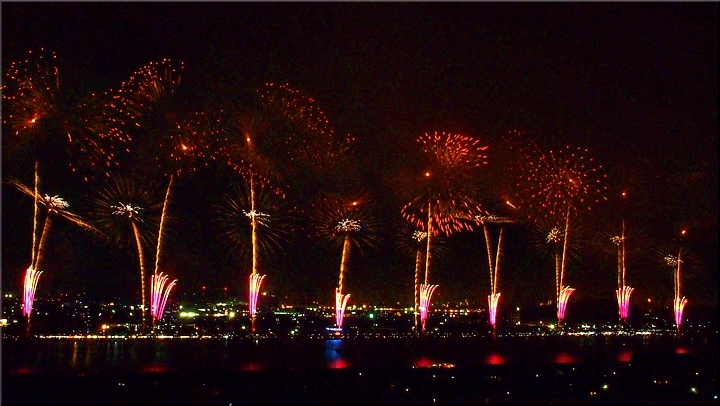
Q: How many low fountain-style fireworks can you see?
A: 9